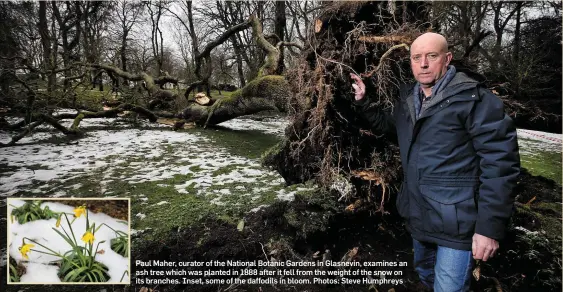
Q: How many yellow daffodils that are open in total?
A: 3